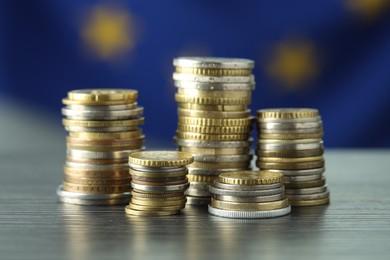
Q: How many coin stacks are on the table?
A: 5